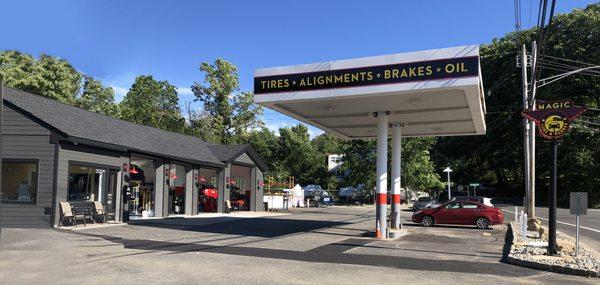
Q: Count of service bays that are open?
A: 4